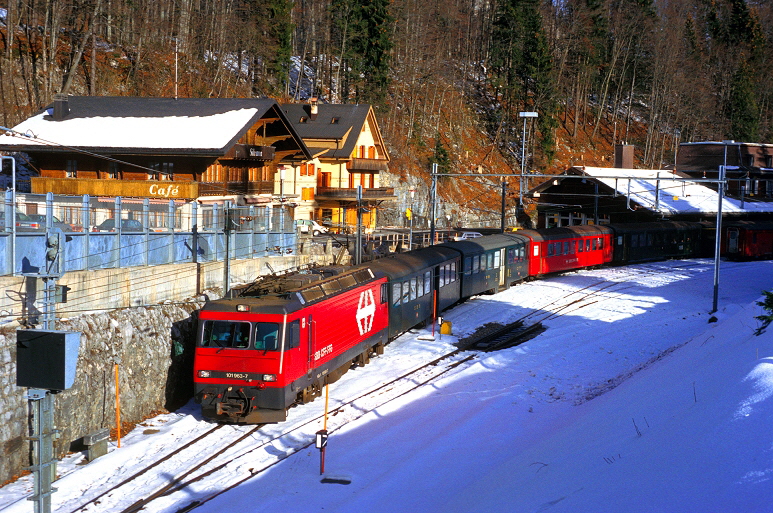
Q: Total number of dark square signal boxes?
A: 1